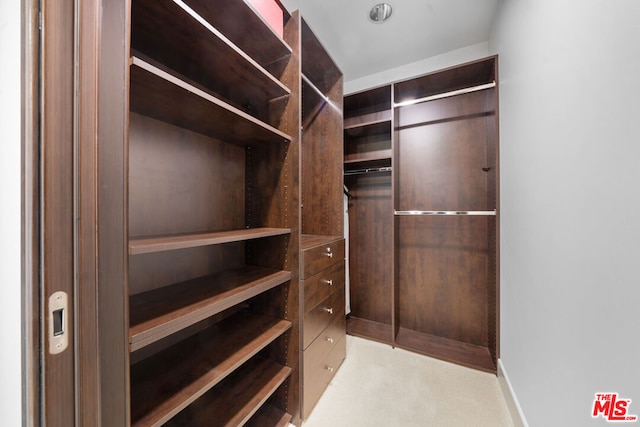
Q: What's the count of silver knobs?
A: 5